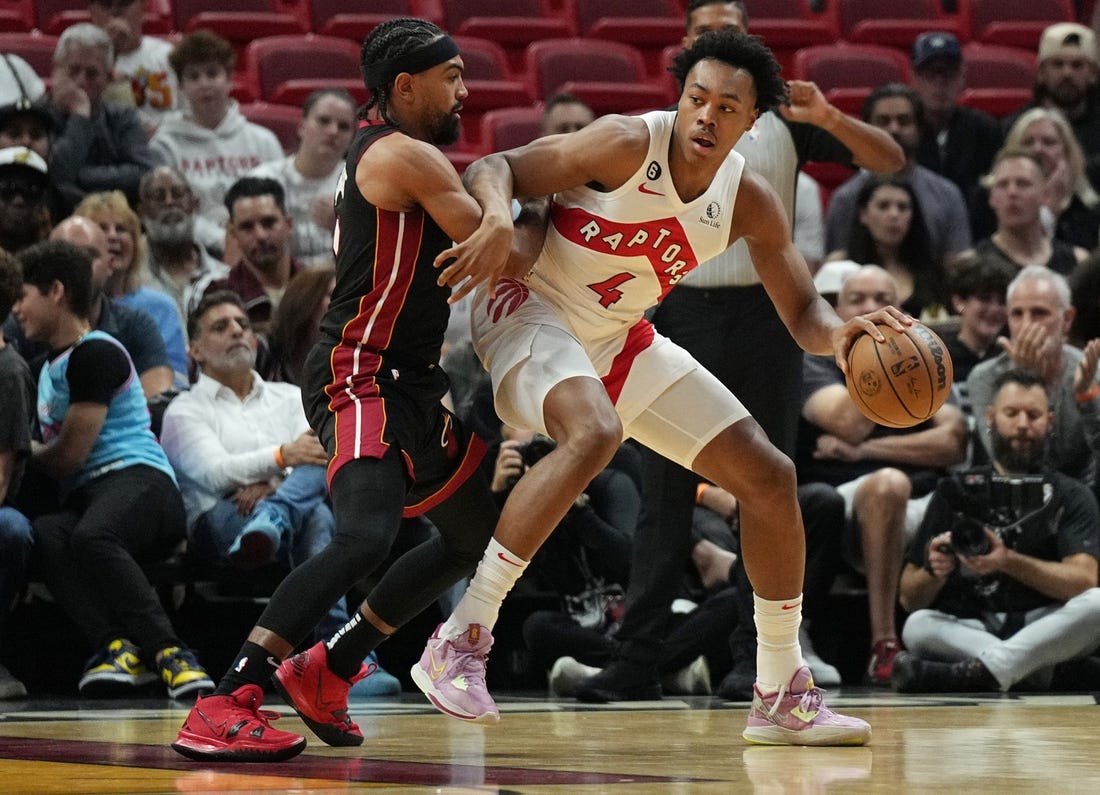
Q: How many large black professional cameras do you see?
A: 2